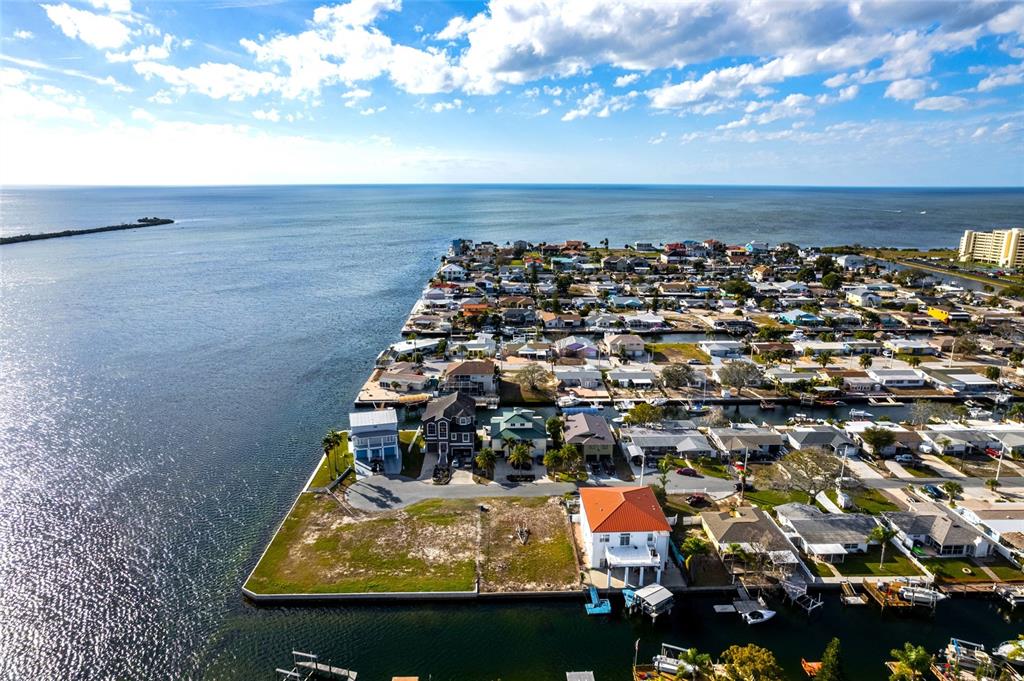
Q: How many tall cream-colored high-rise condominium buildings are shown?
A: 1